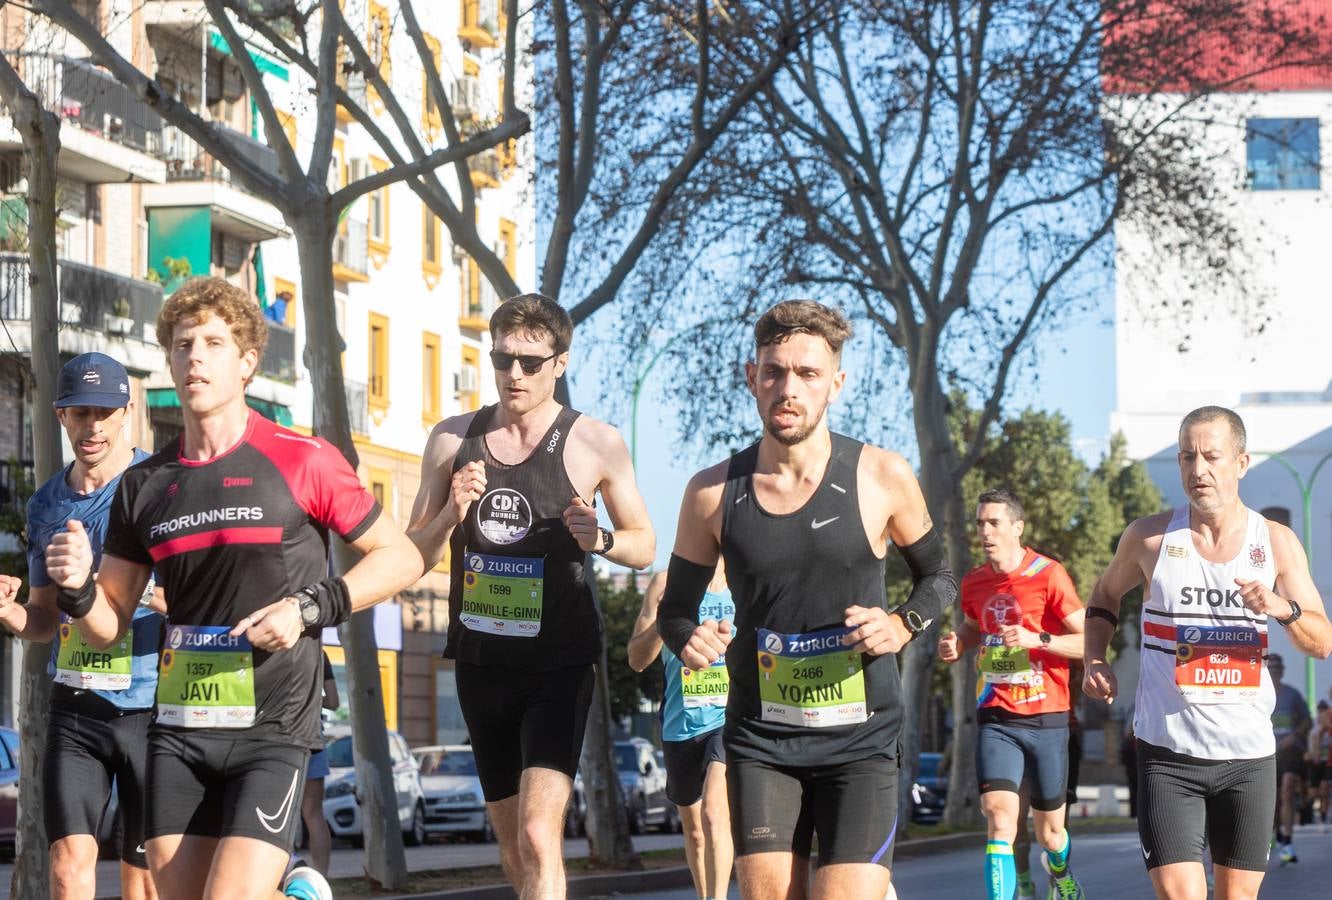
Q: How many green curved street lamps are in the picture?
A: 2